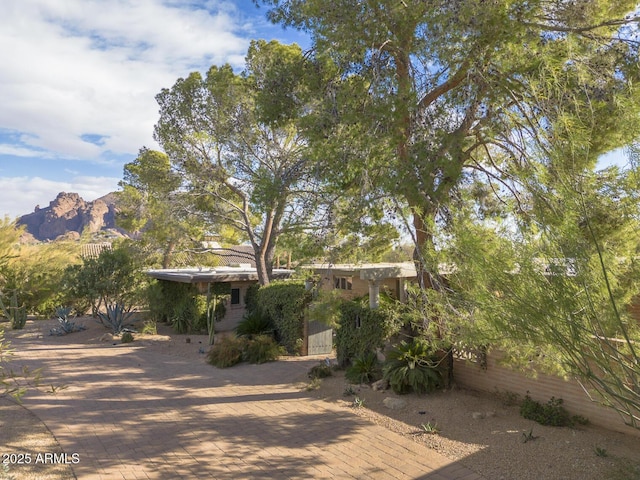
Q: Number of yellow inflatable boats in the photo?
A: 0